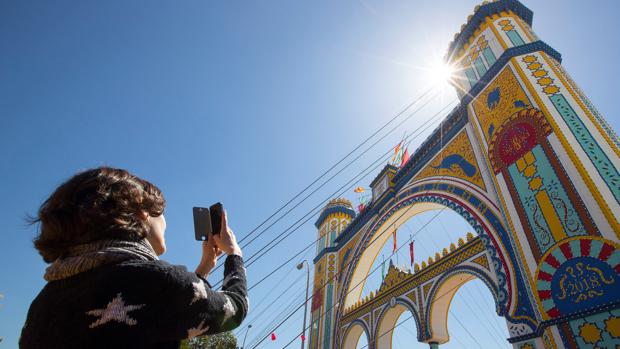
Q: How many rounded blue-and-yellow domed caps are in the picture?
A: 2